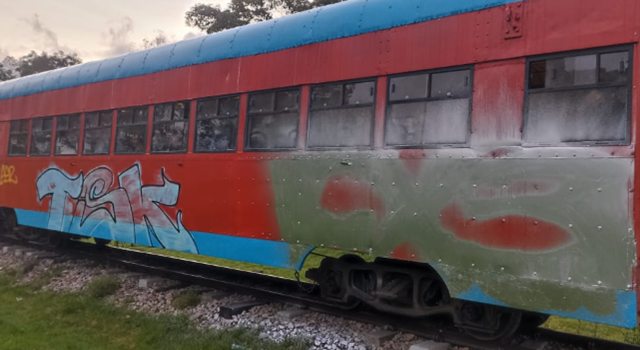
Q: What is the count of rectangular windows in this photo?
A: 11